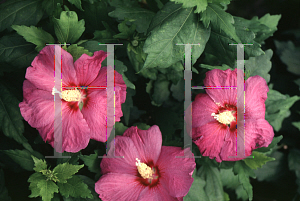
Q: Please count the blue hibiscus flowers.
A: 0